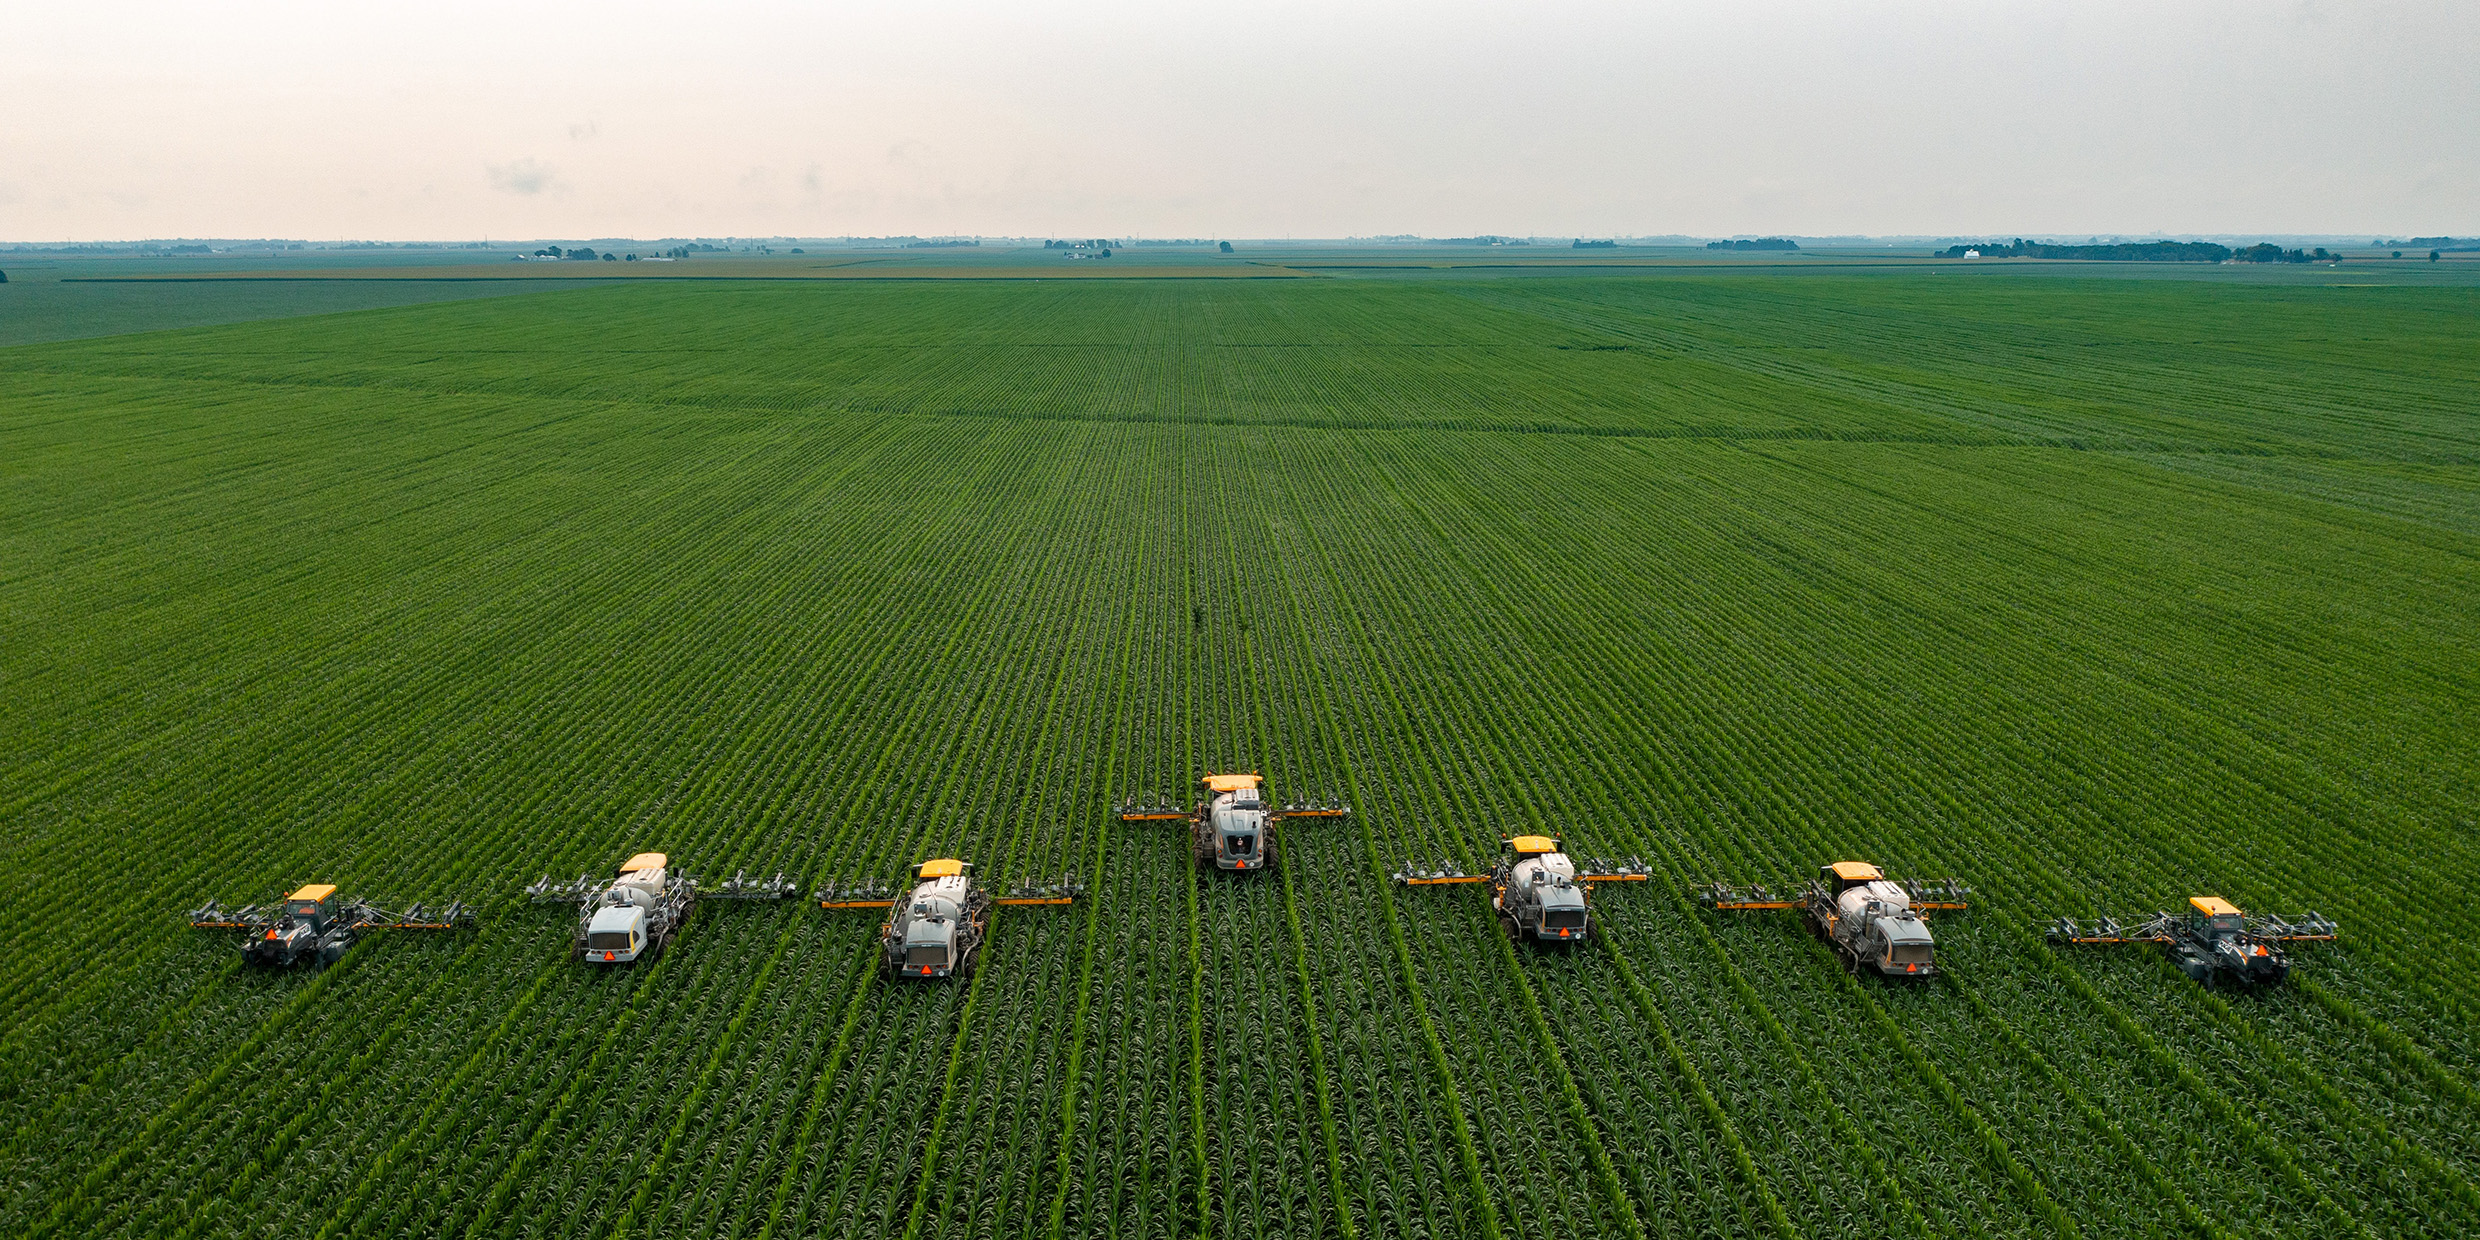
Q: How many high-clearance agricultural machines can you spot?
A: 7